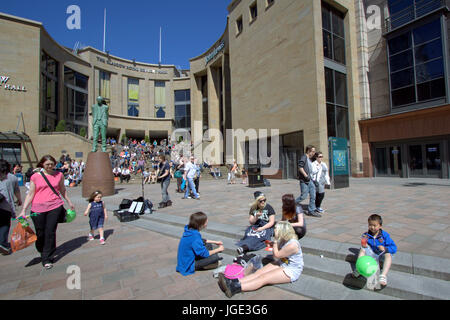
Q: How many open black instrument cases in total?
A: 1